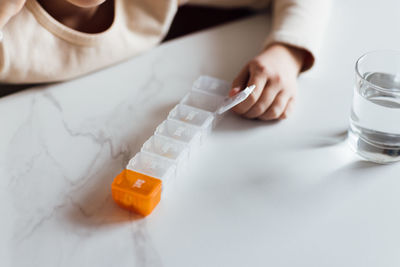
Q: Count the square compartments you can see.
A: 7